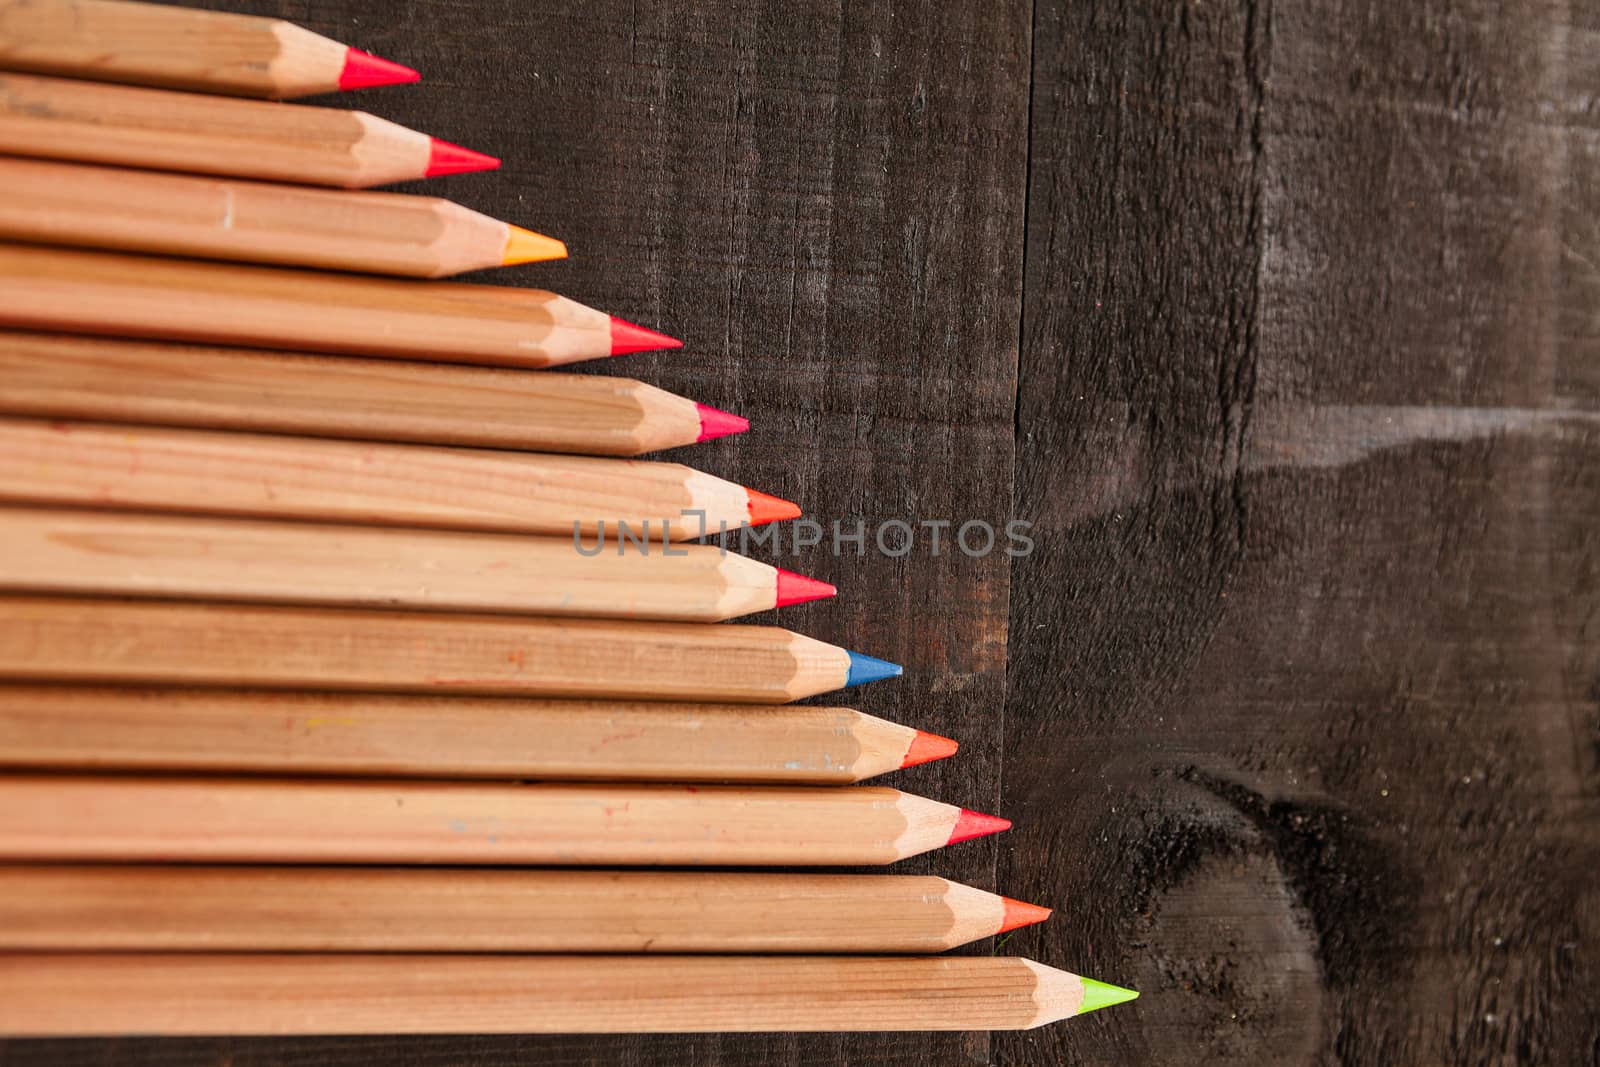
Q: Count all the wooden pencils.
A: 12